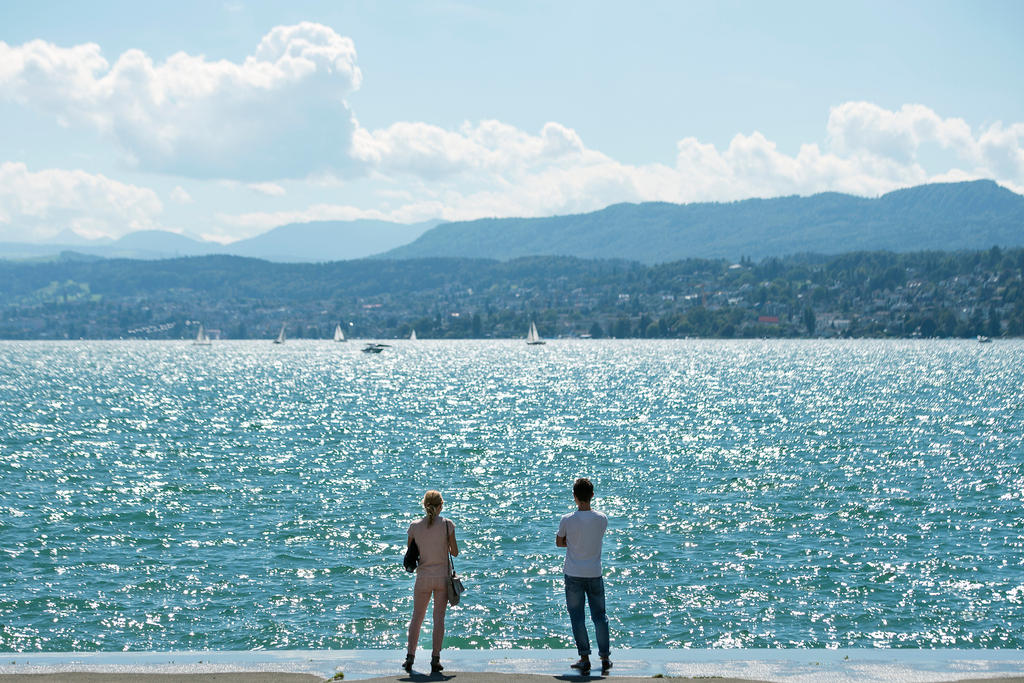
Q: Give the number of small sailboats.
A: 5